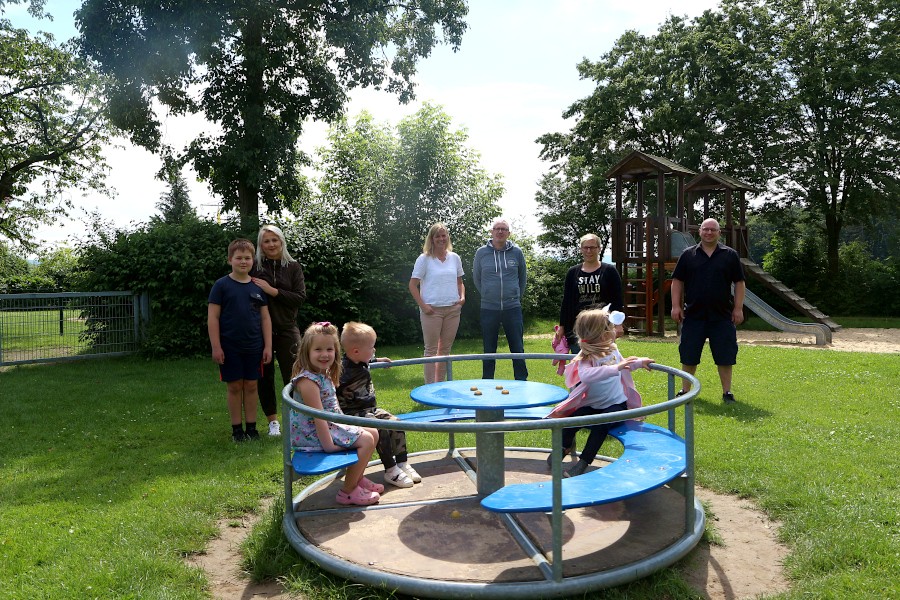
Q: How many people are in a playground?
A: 9